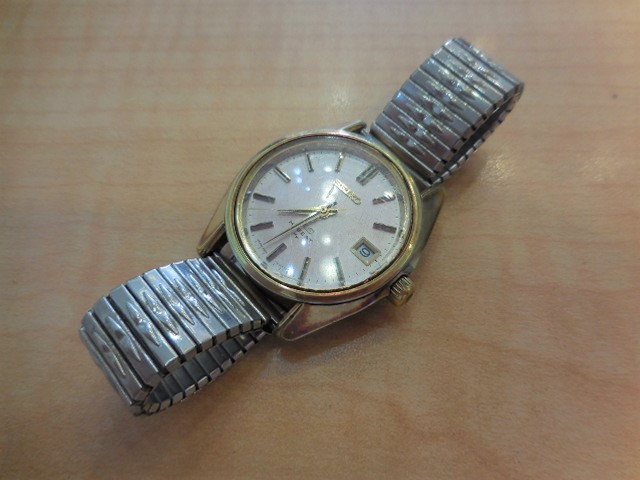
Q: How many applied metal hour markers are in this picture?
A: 11